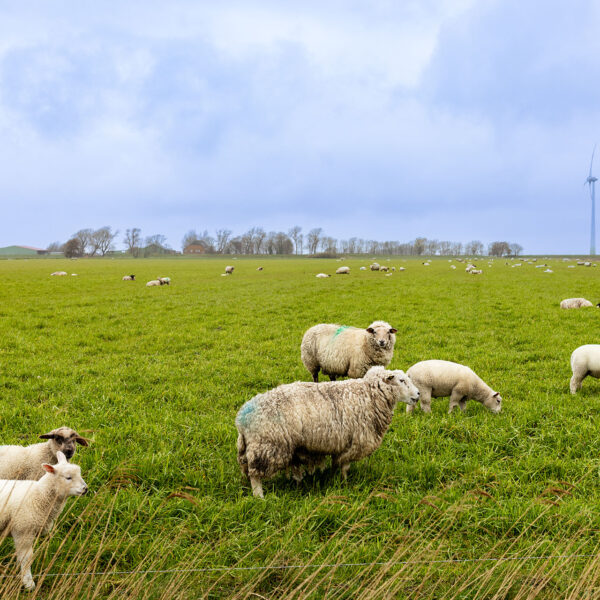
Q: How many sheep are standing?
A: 6